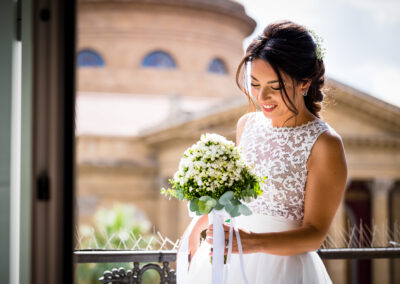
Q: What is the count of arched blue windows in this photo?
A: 3